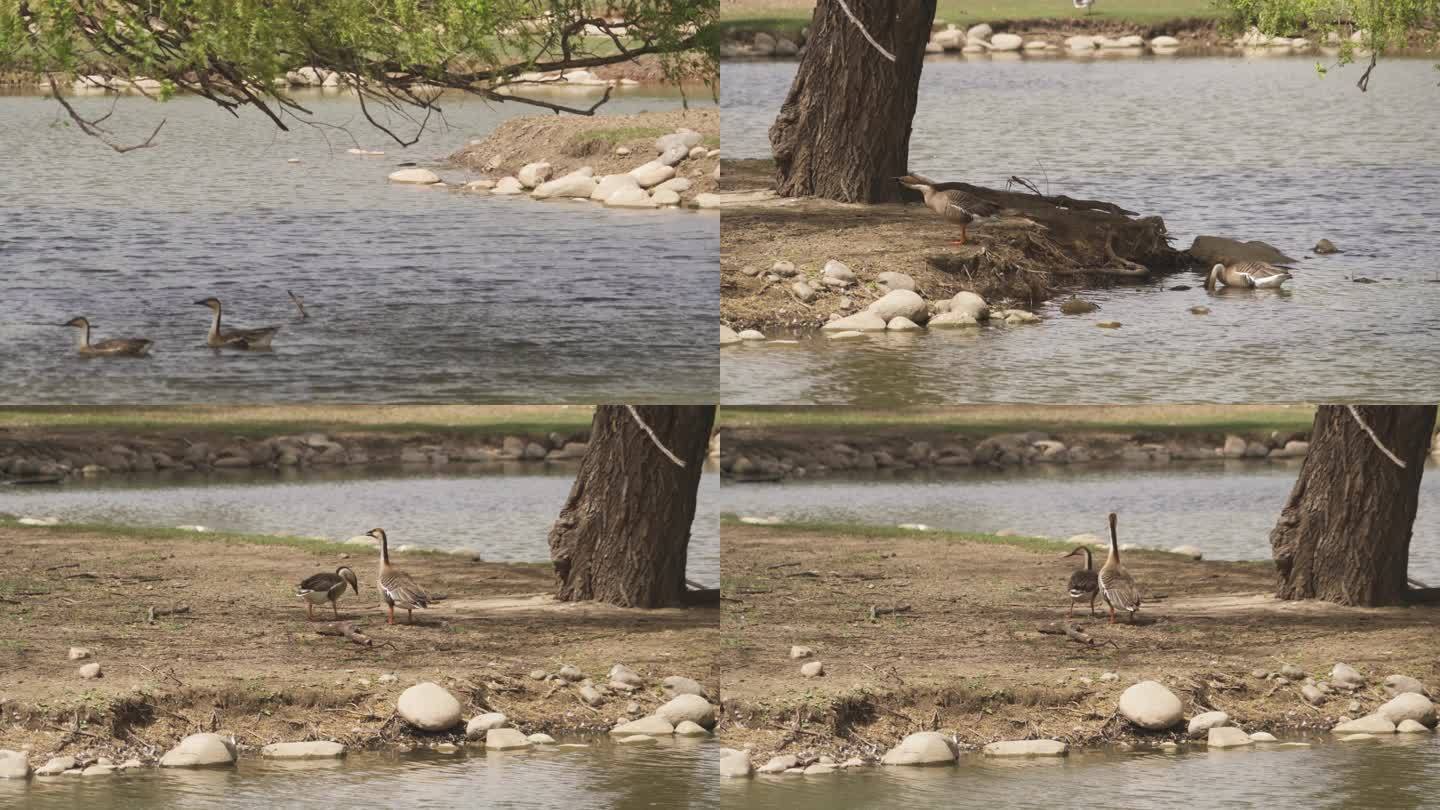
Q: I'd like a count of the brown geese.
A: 8